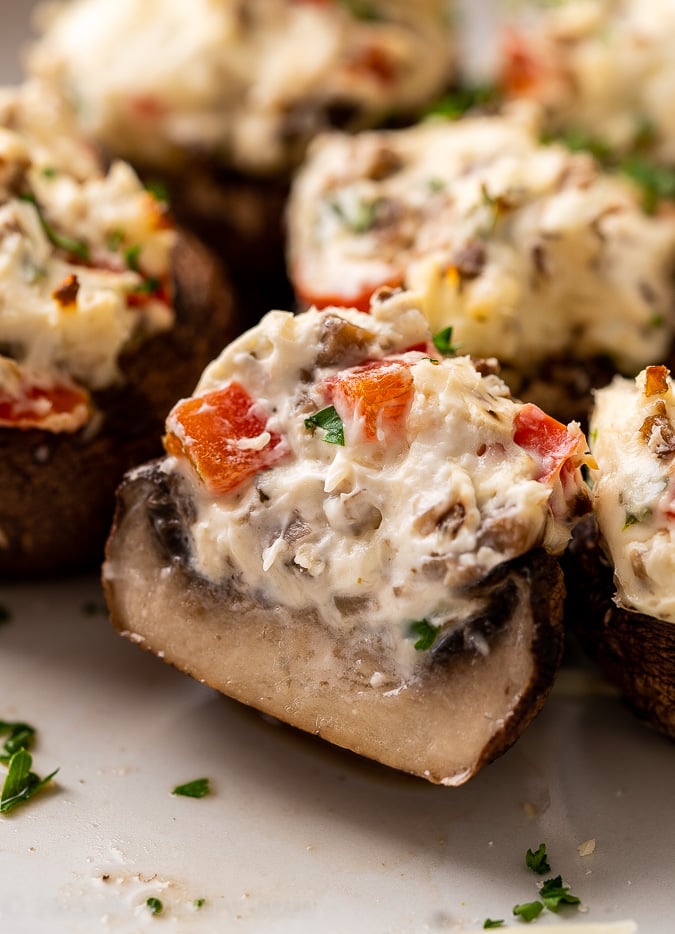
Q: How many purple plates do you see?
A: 0